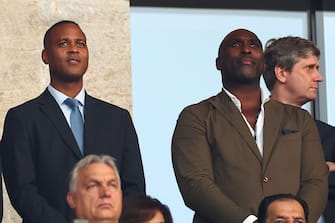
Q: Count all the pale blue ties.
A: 1